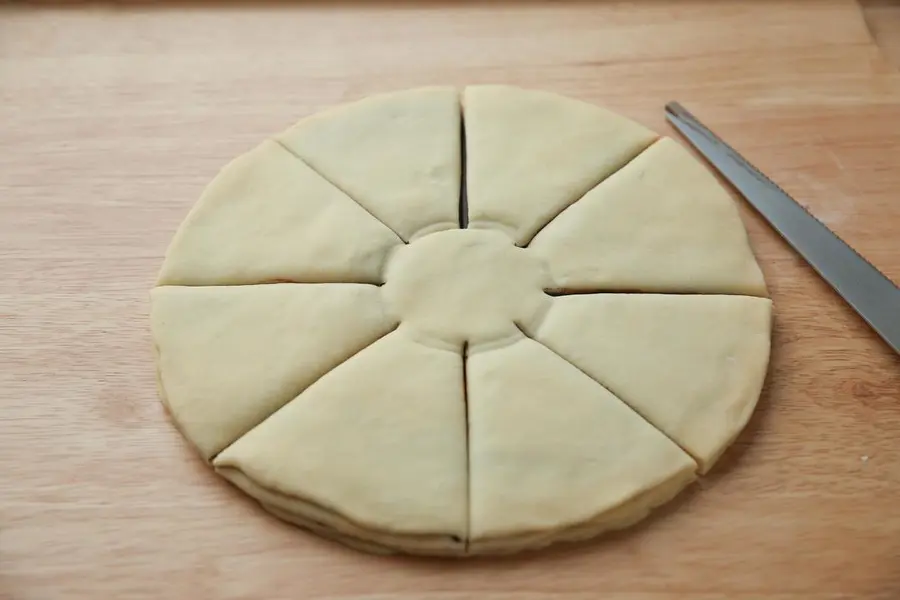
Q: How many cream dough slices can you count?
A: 8